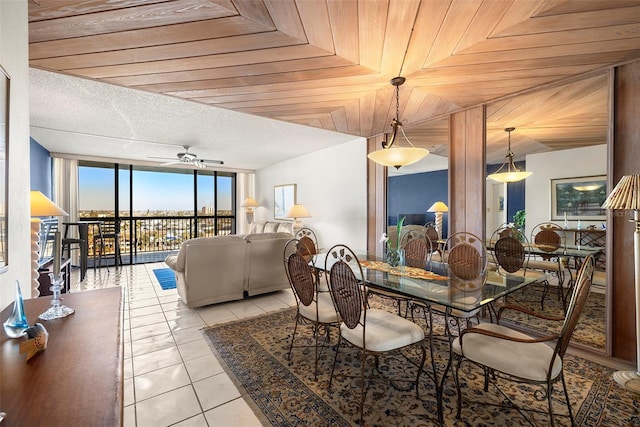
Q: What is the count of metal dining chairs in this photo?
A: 6